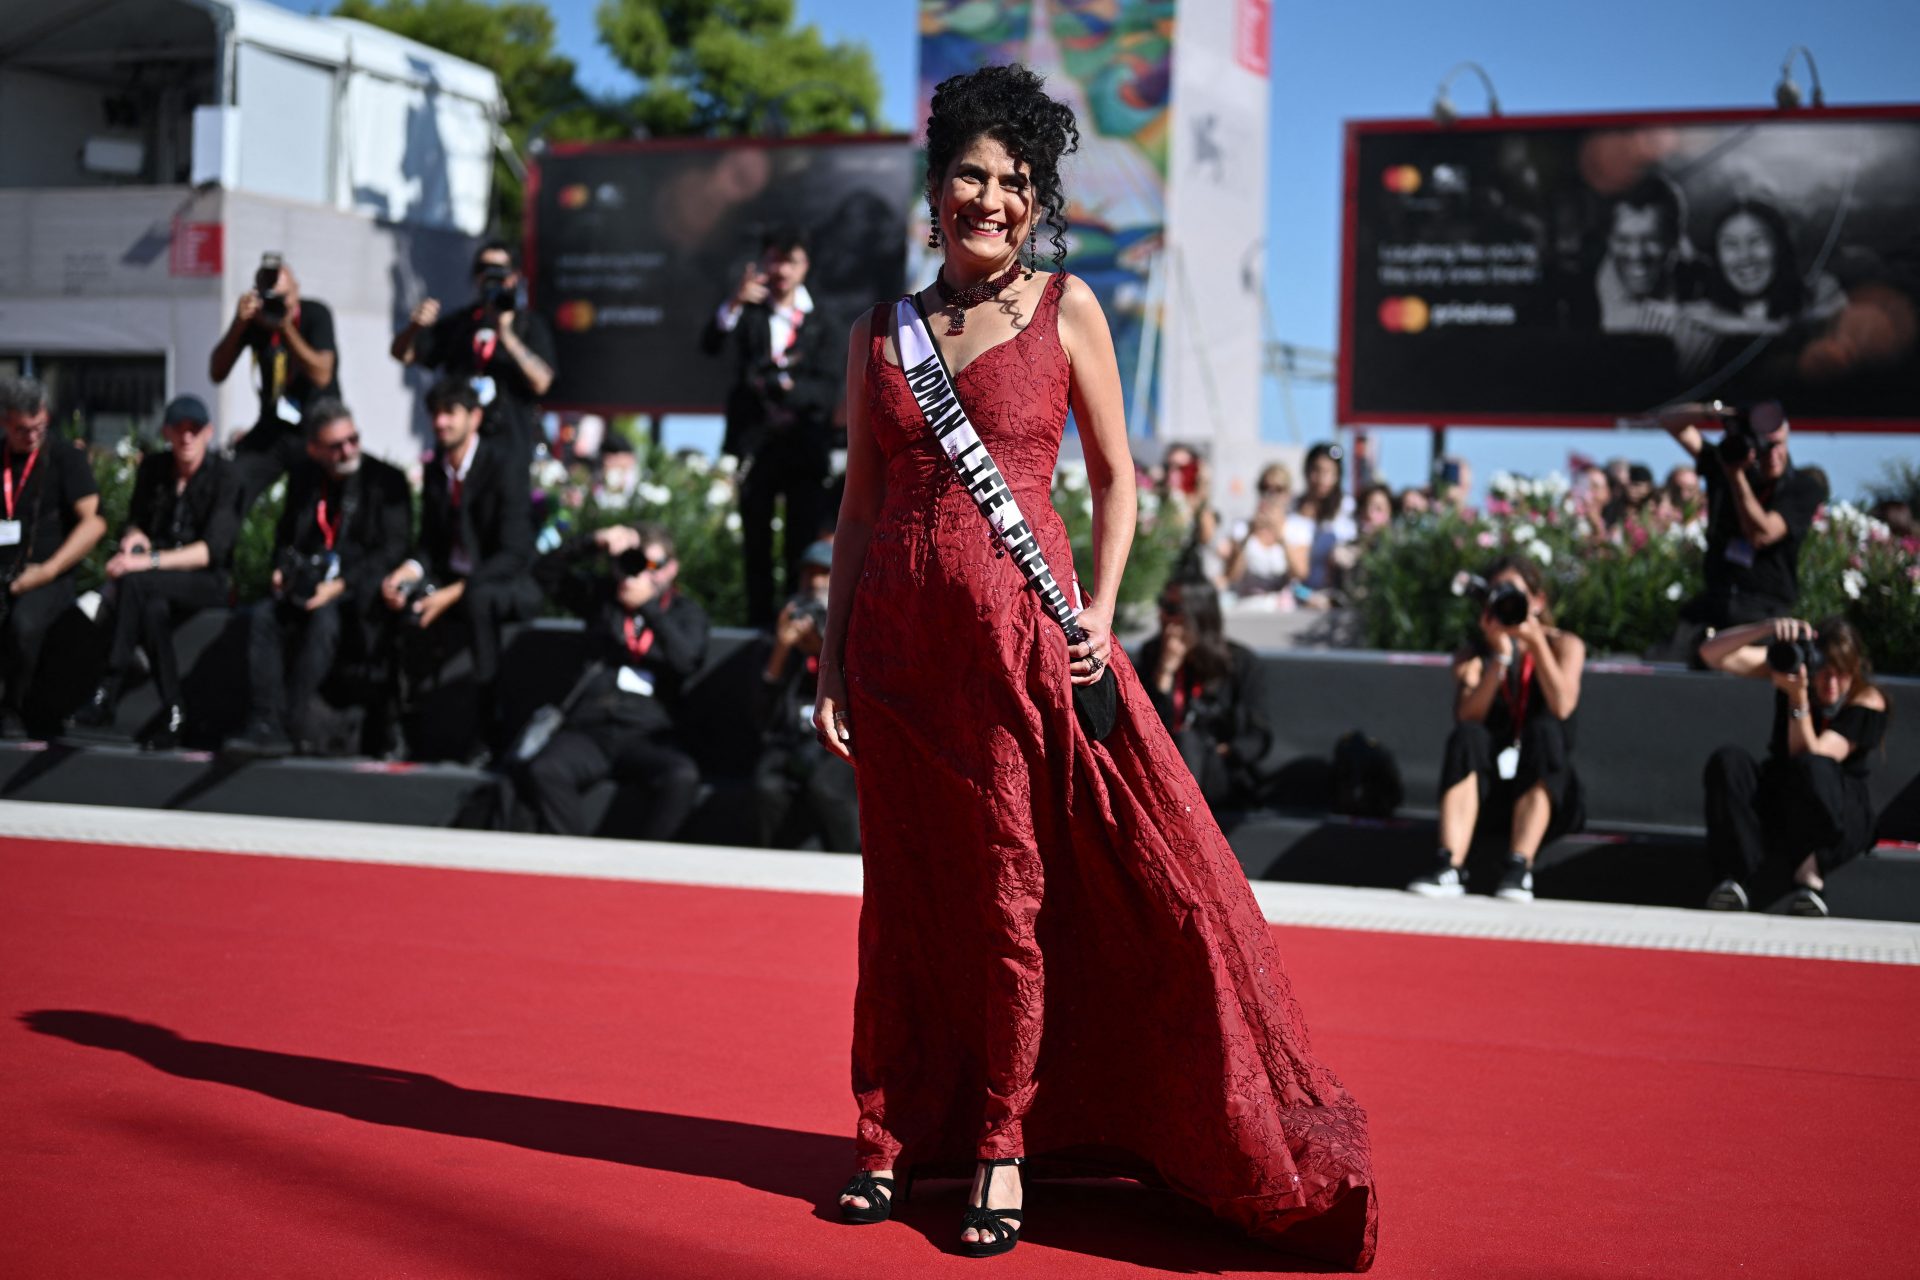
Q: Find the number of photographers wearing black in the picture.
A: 13